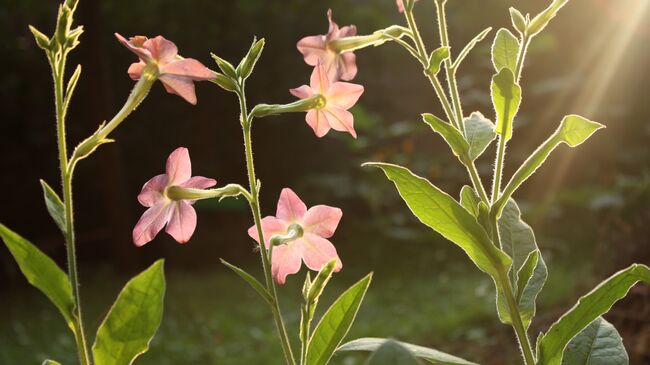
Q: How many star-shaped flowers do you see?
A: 5